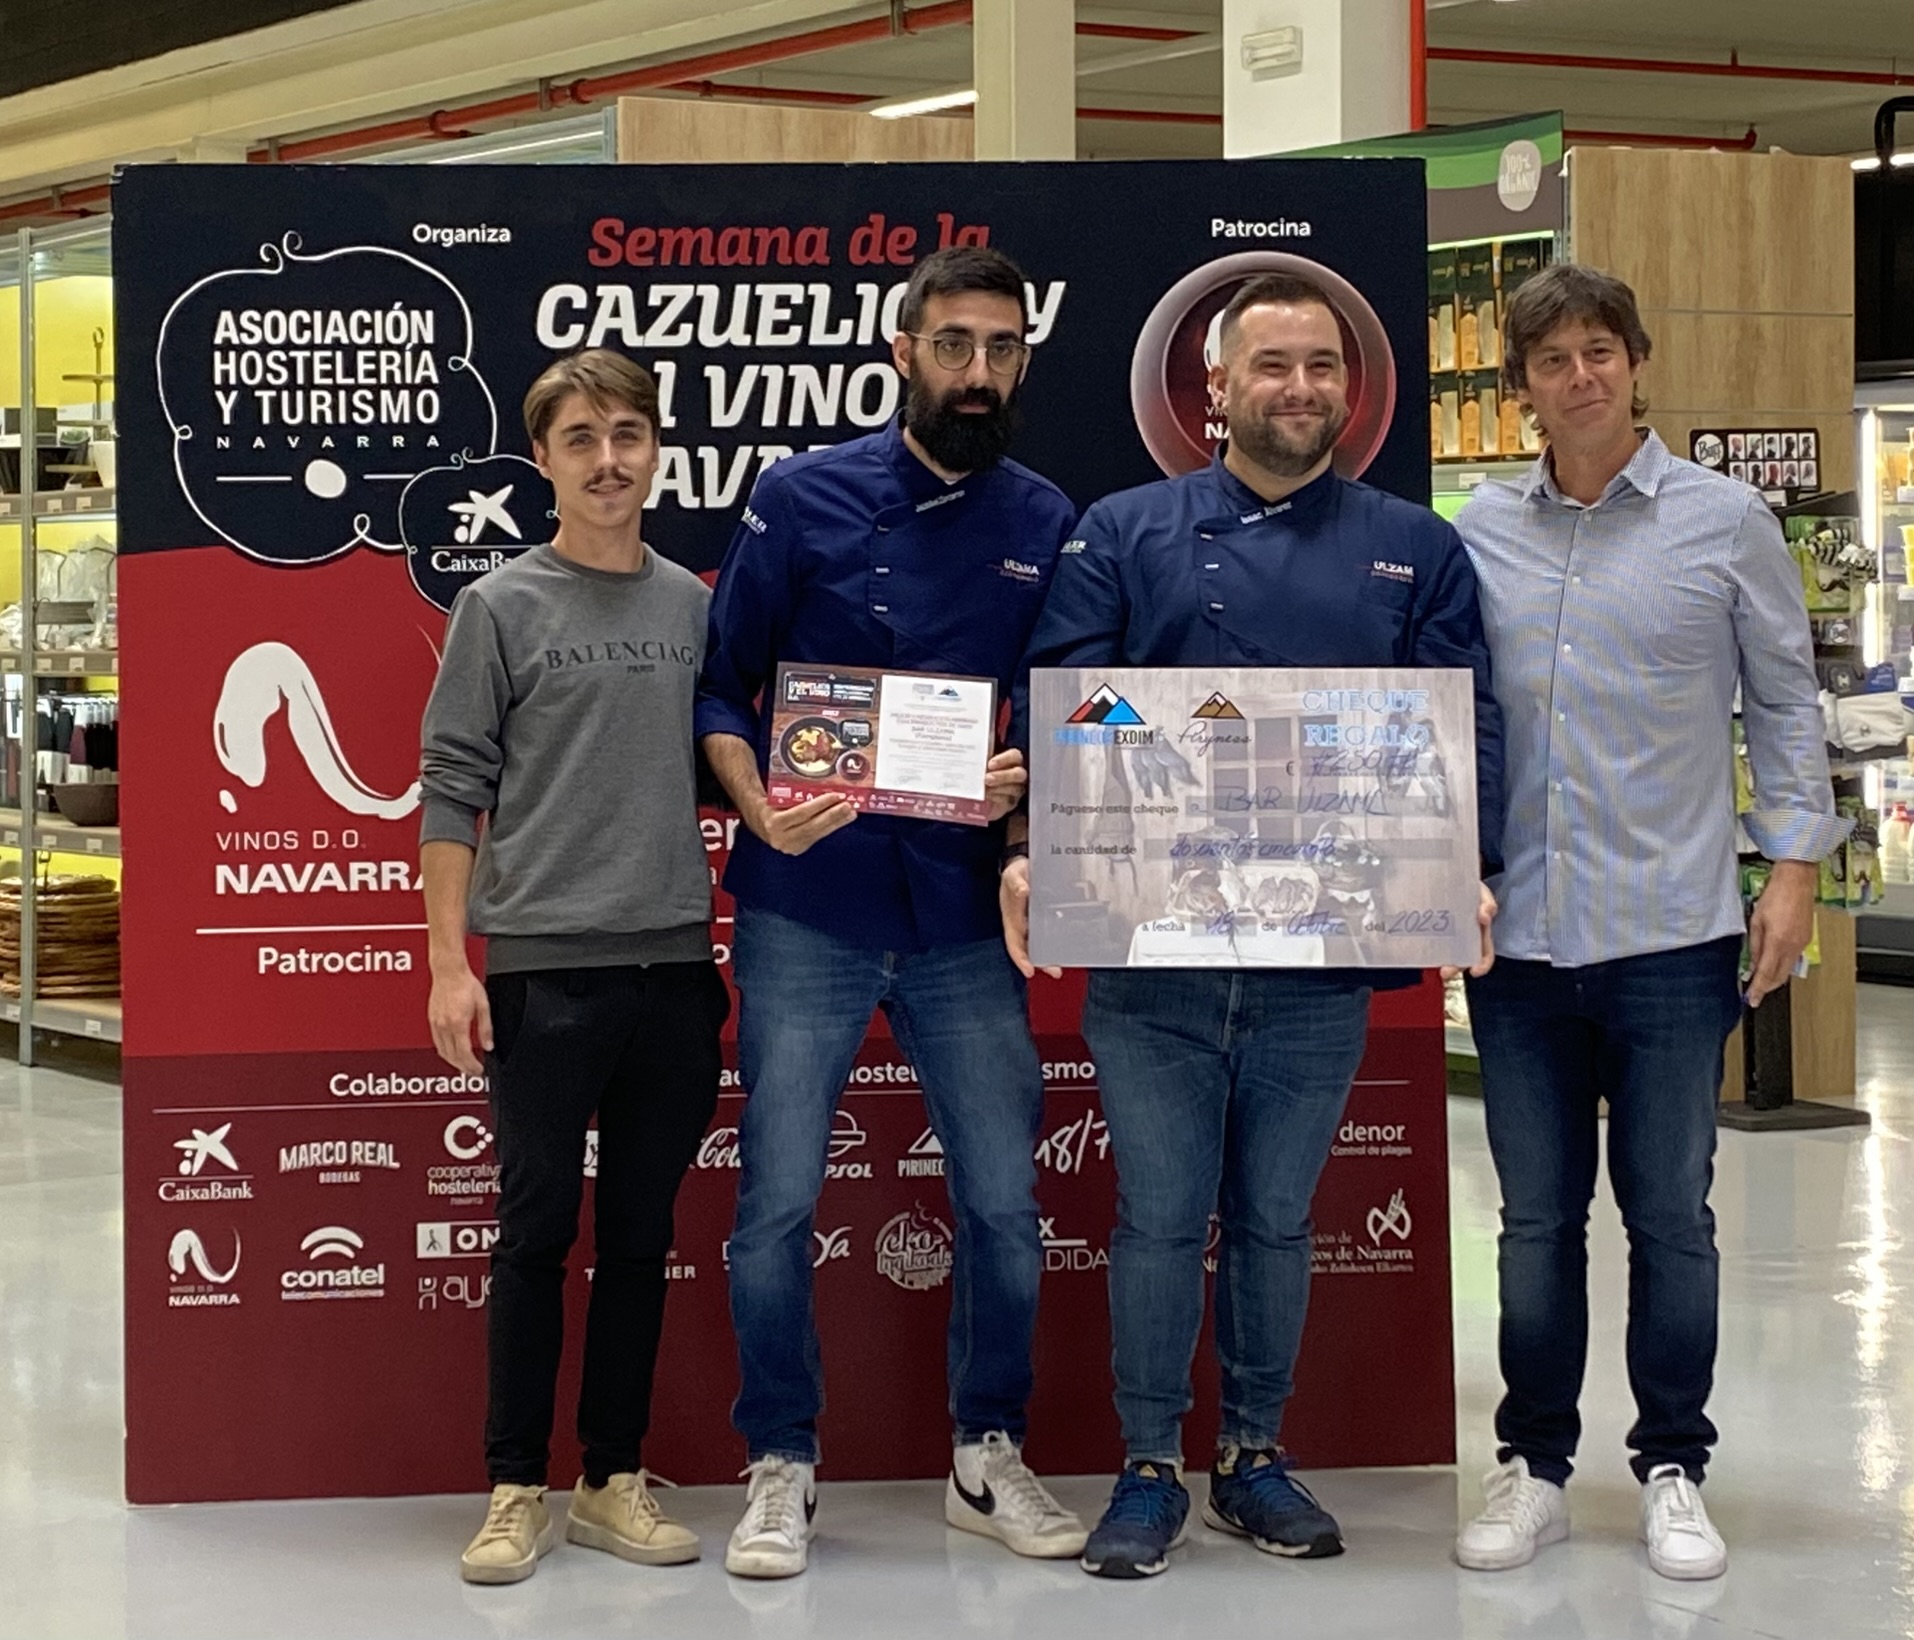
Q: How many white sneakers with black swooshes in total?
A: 2